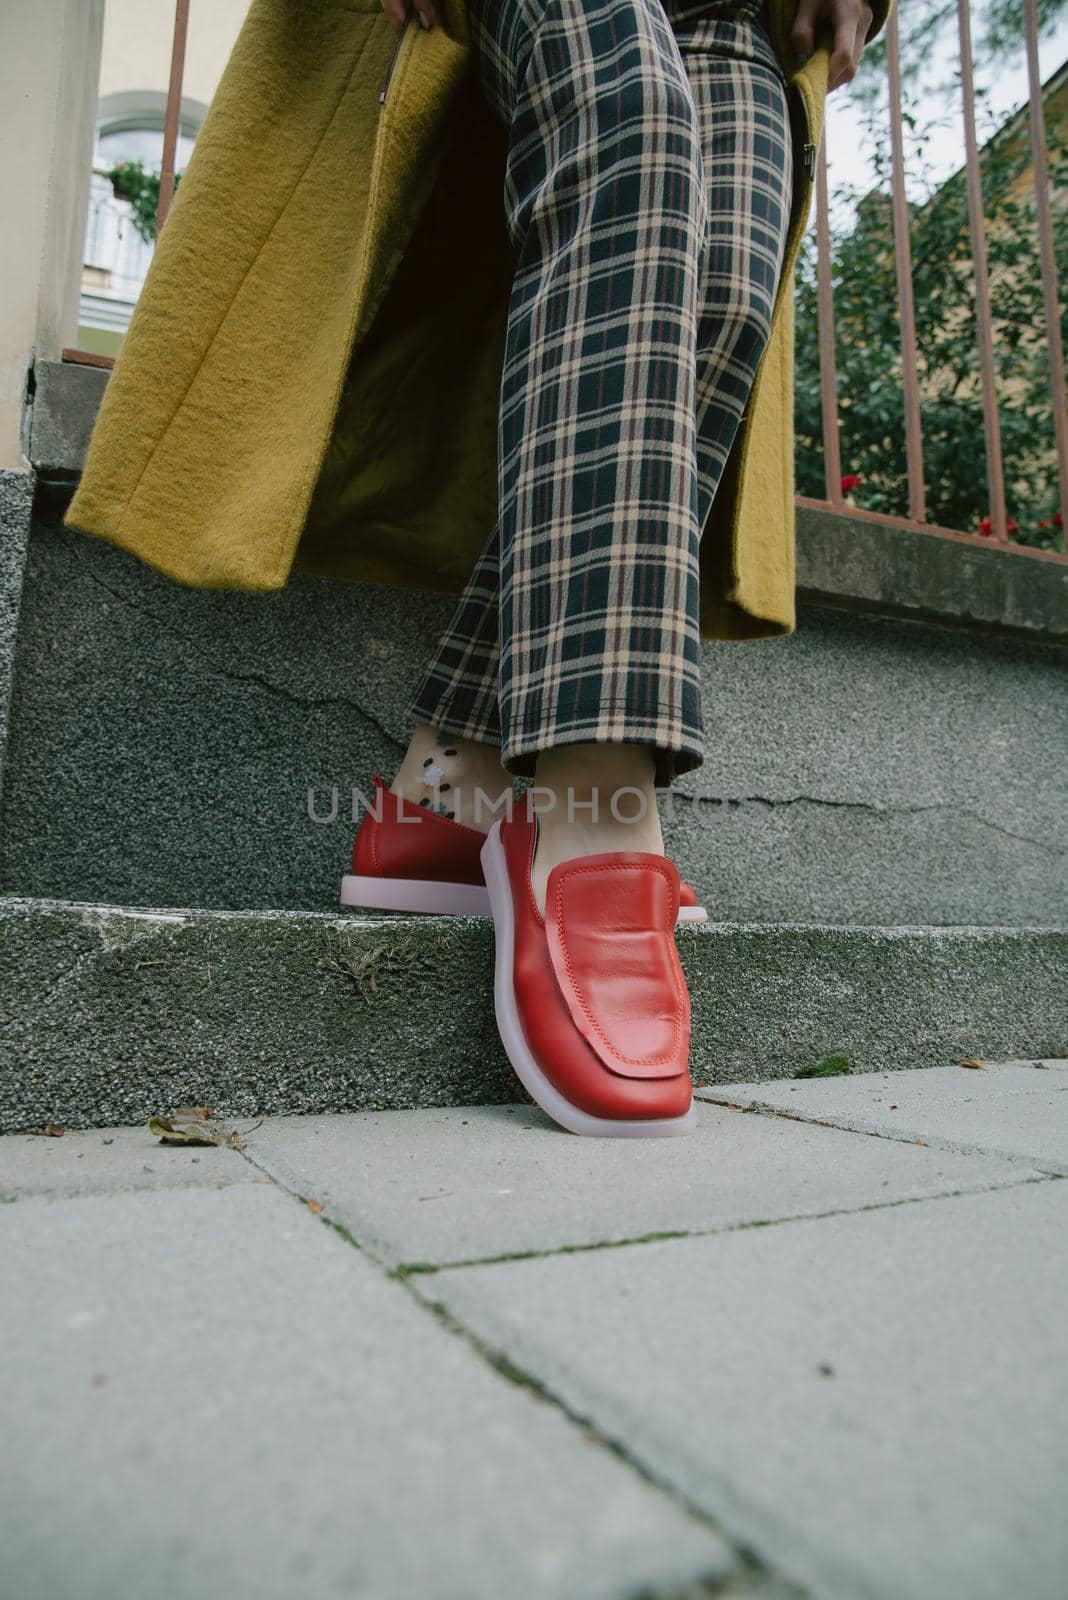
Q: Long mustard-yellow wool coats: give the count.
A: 1